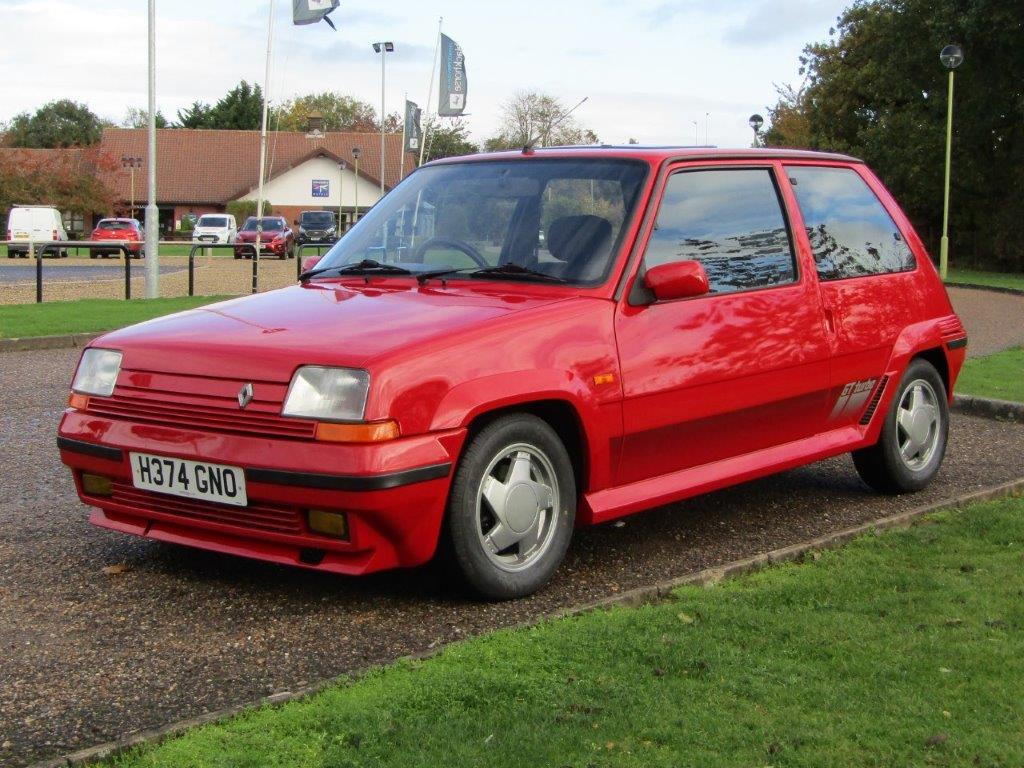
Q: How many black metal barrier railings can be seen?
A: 3